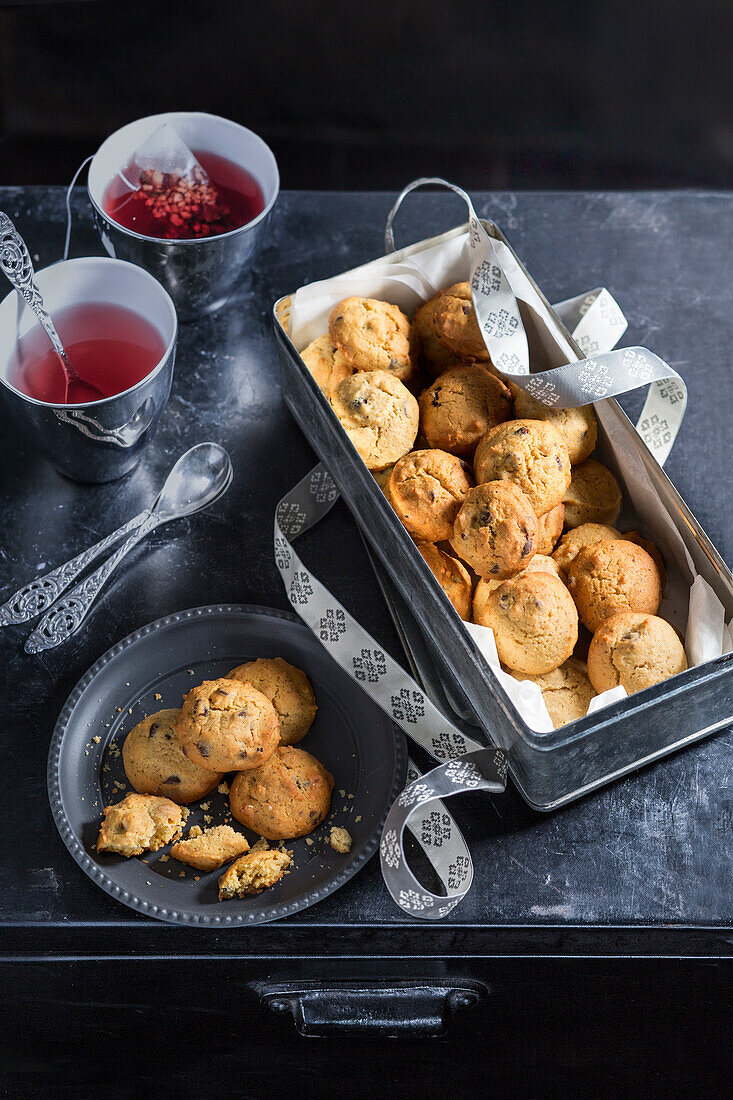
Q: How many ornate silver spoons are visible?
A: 3